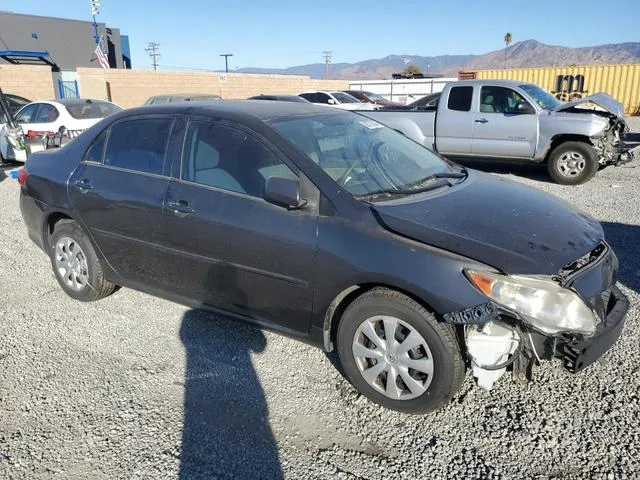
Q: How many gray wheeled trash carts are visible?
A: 0